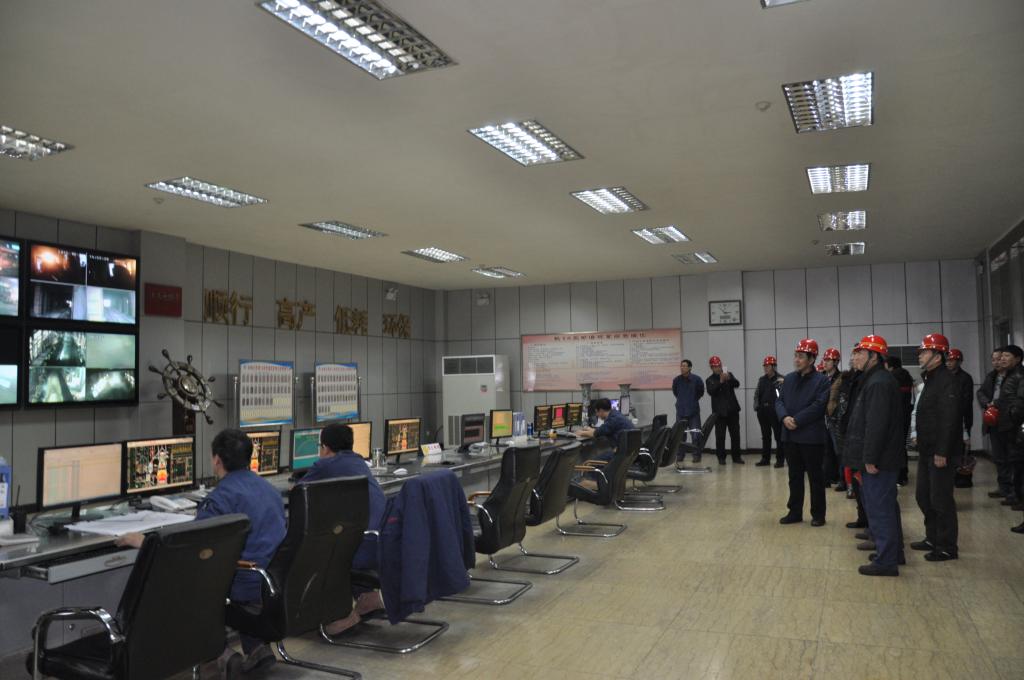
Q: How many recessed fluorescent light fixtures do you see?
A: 15